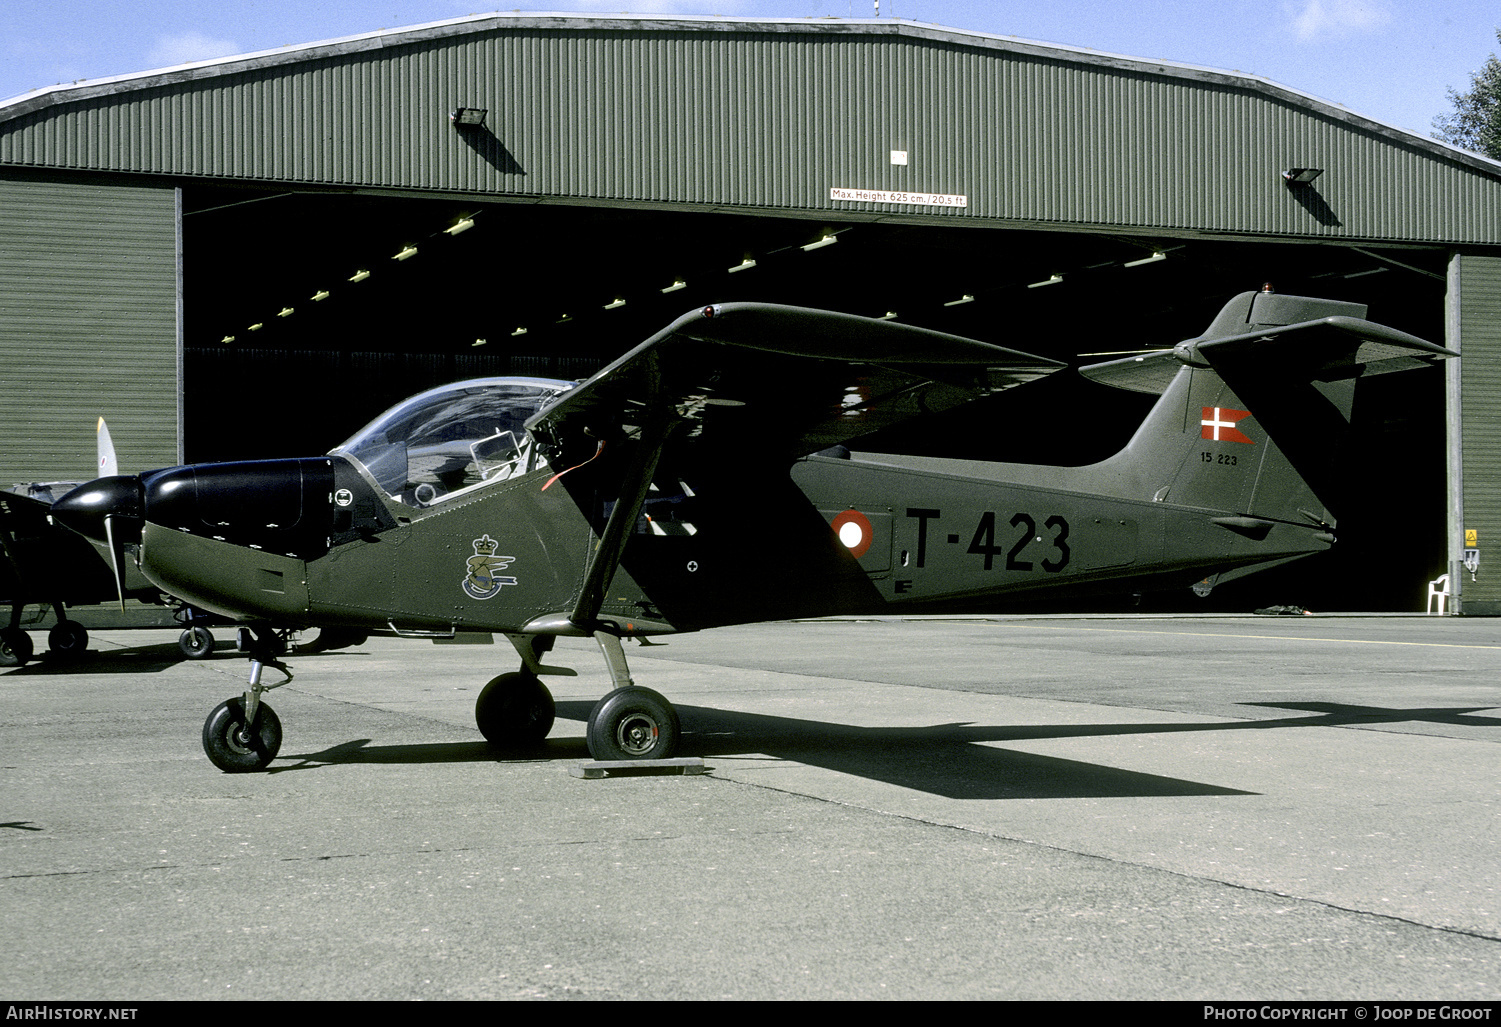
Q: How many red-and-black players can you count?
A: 0